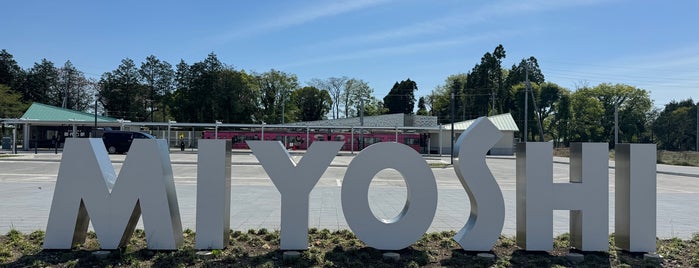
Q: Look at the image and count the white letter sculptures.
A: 7